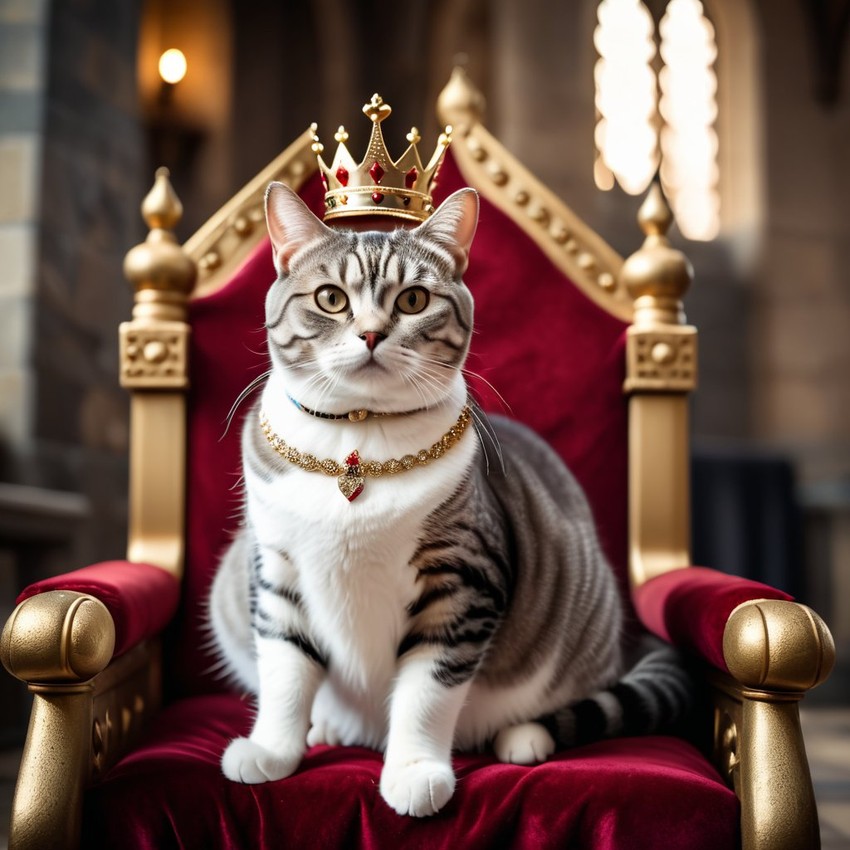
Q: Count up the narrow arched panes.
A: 2